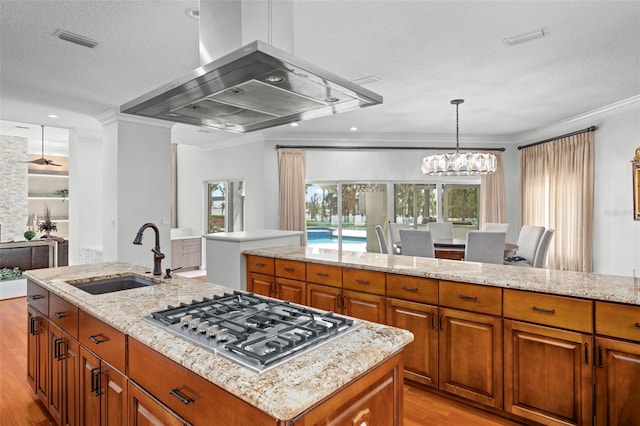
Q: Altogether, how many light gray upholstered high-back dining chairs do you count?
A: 8